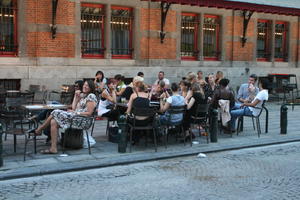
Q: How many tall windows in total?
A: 7